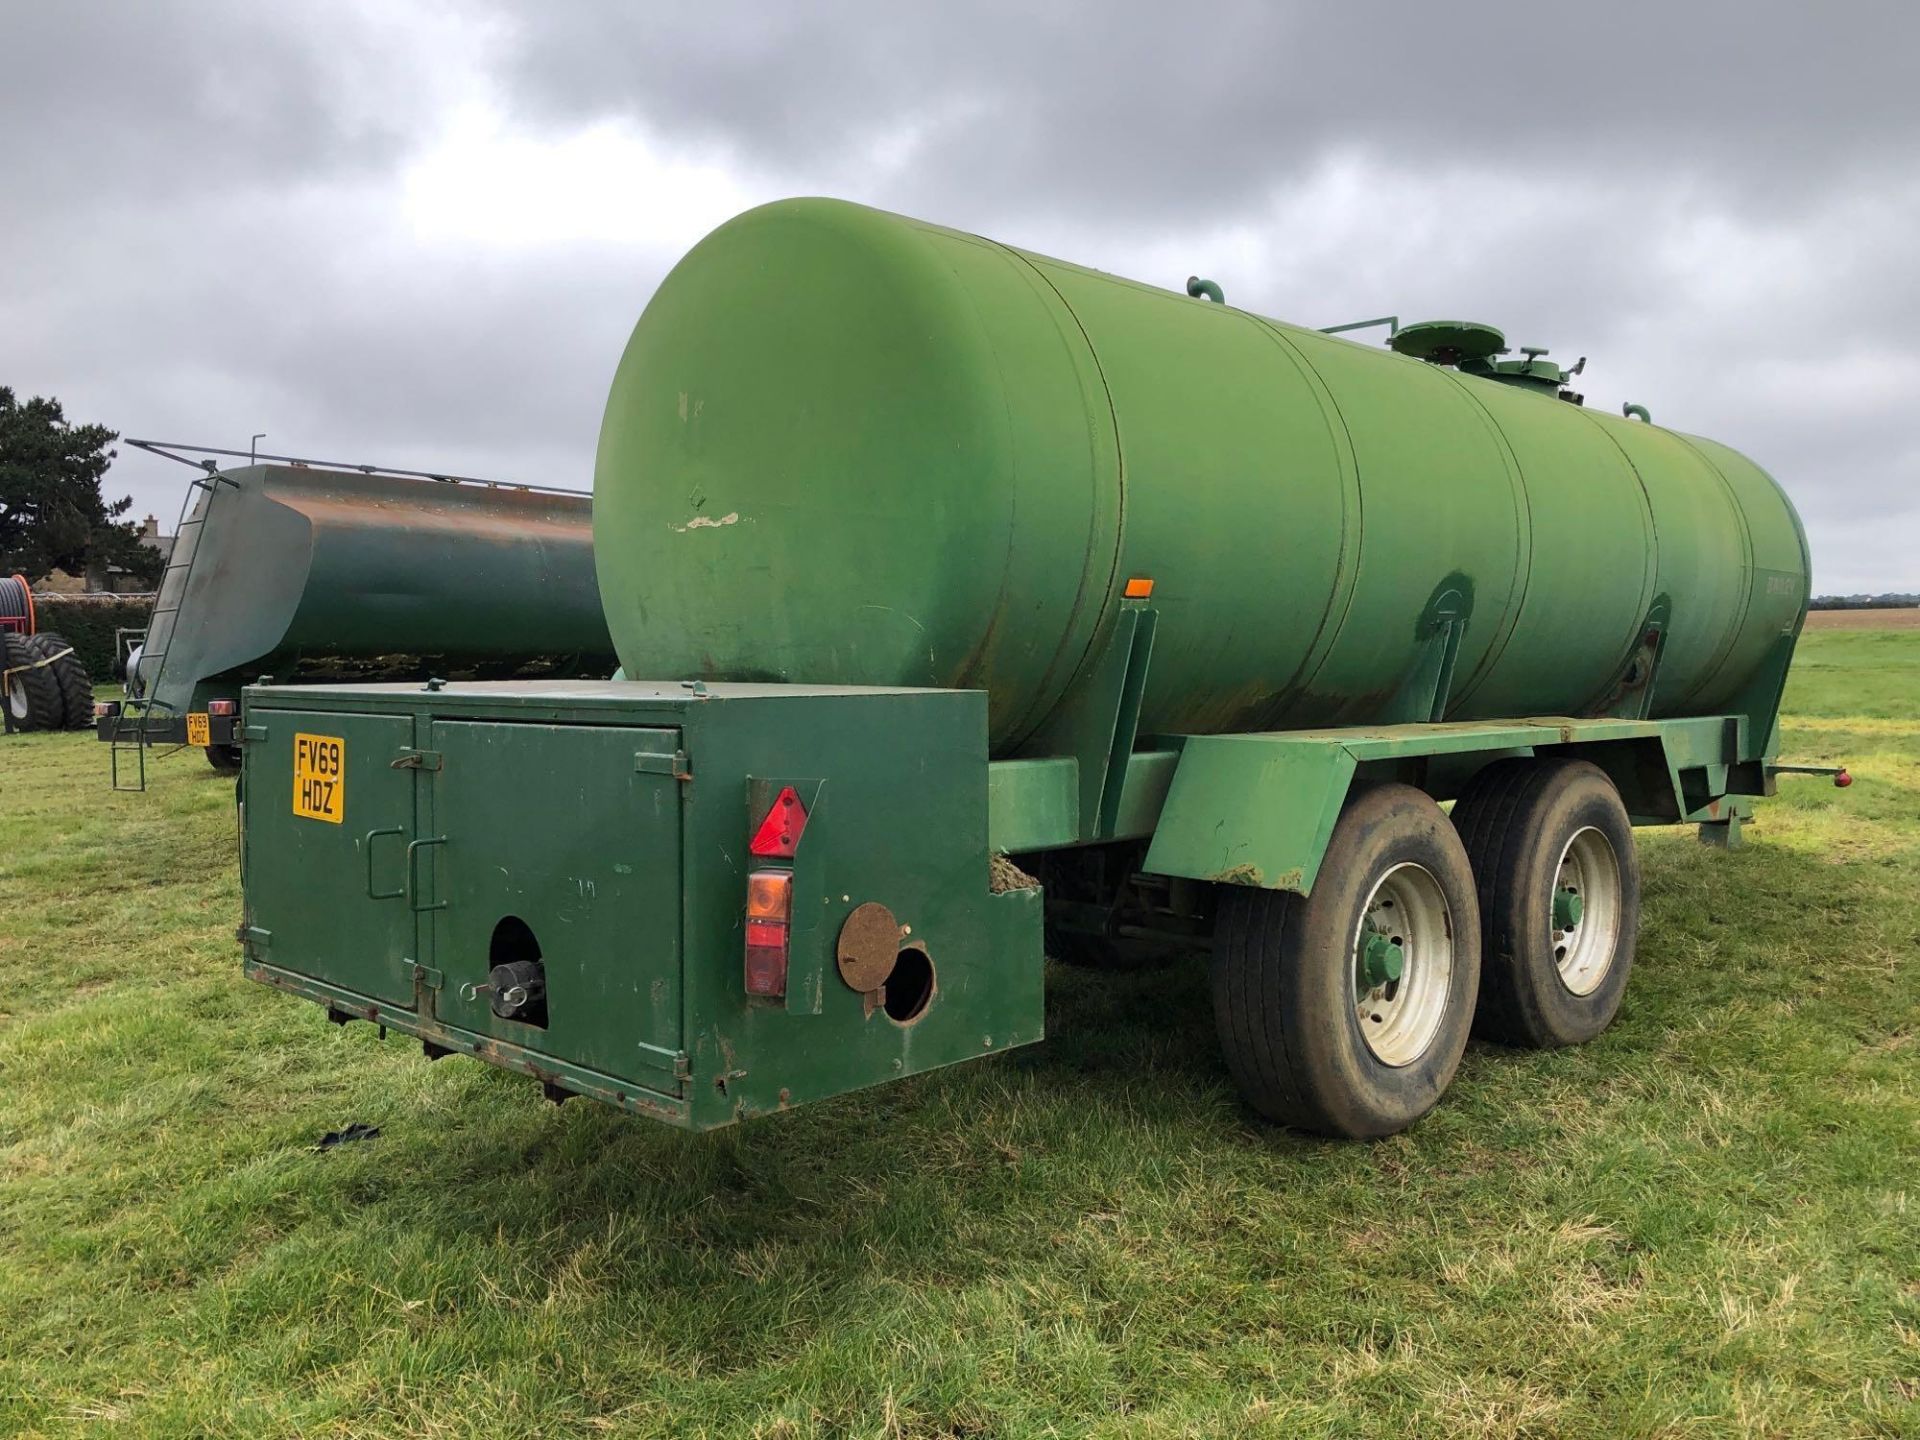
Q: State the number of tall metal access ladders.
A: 1